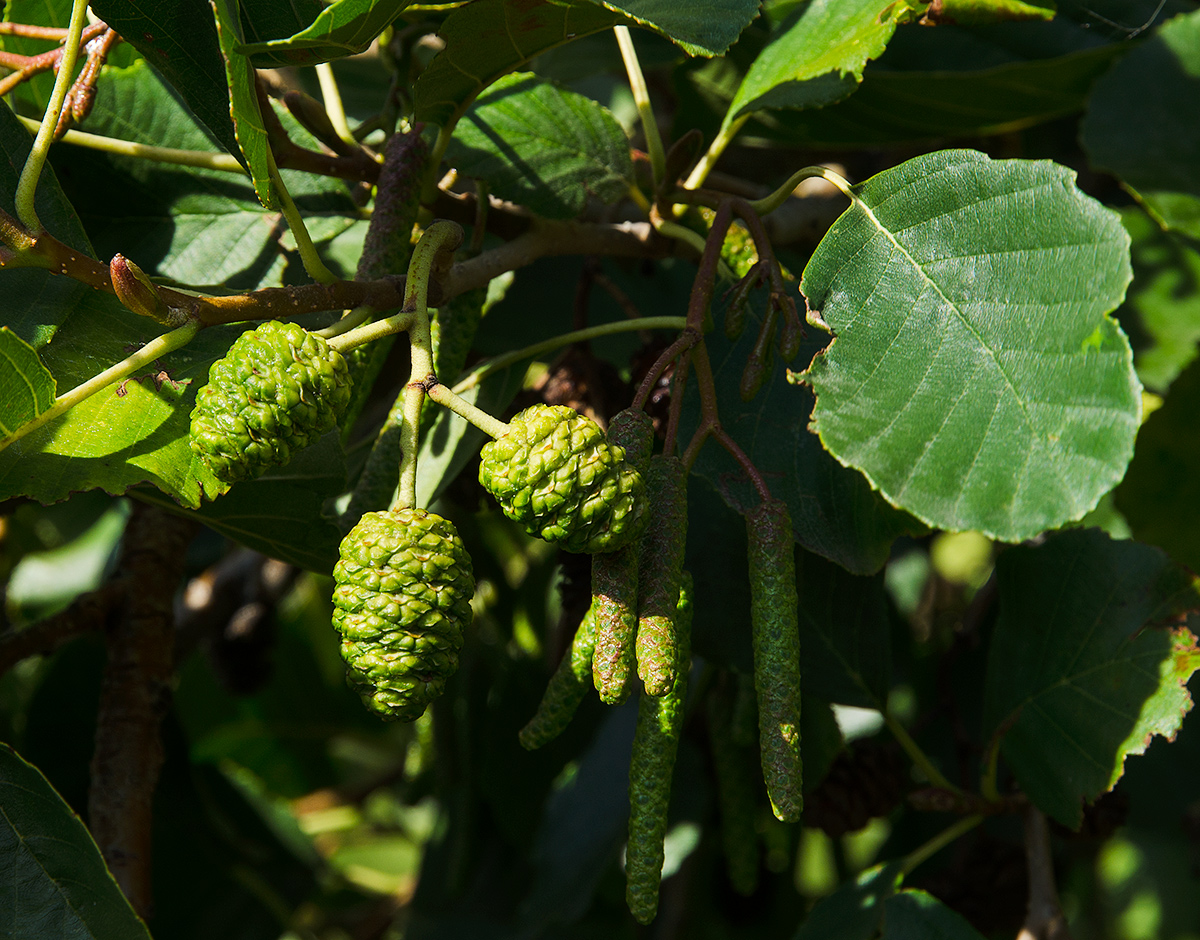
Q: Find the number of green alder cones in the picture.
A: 3